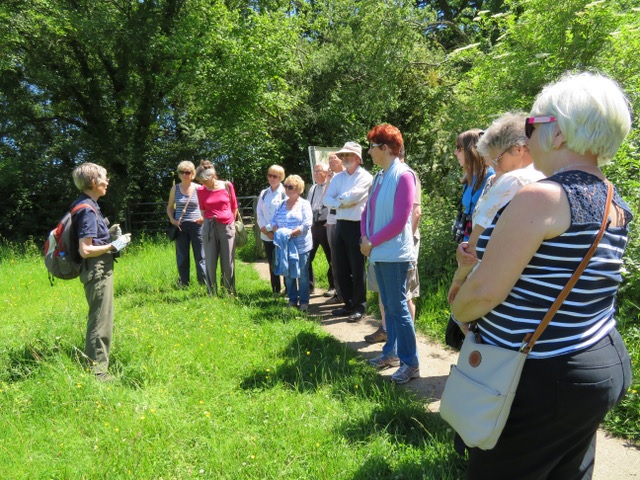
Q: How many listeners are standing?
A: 12